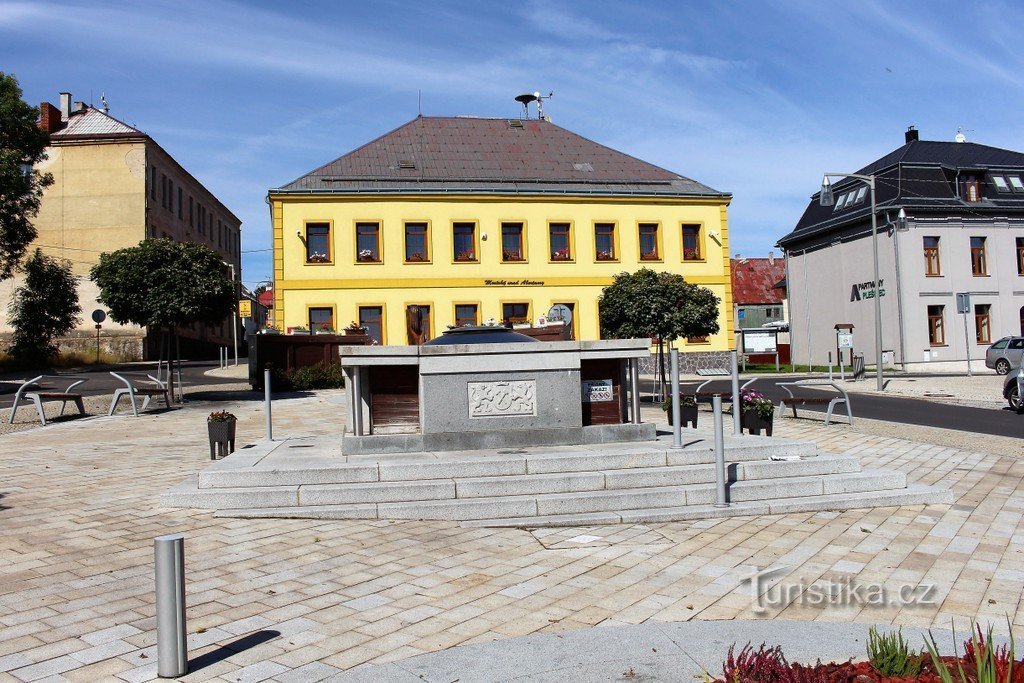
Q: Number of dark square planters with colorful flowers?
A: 3